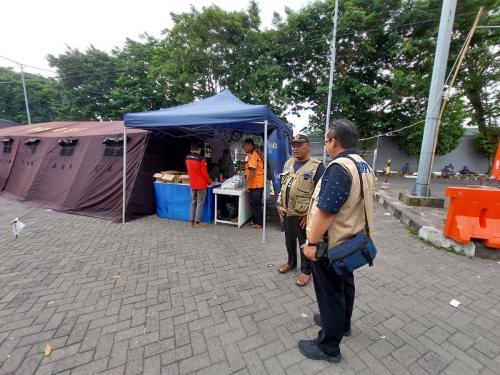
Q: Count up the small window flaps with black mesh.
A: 4